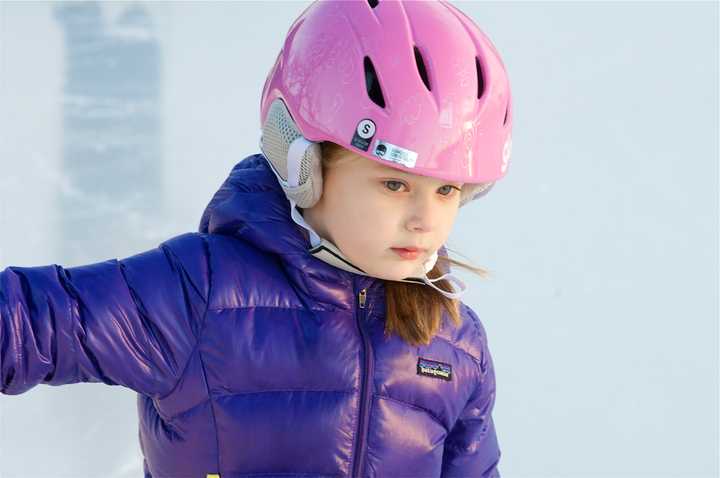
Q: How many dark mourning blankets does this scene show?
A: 0